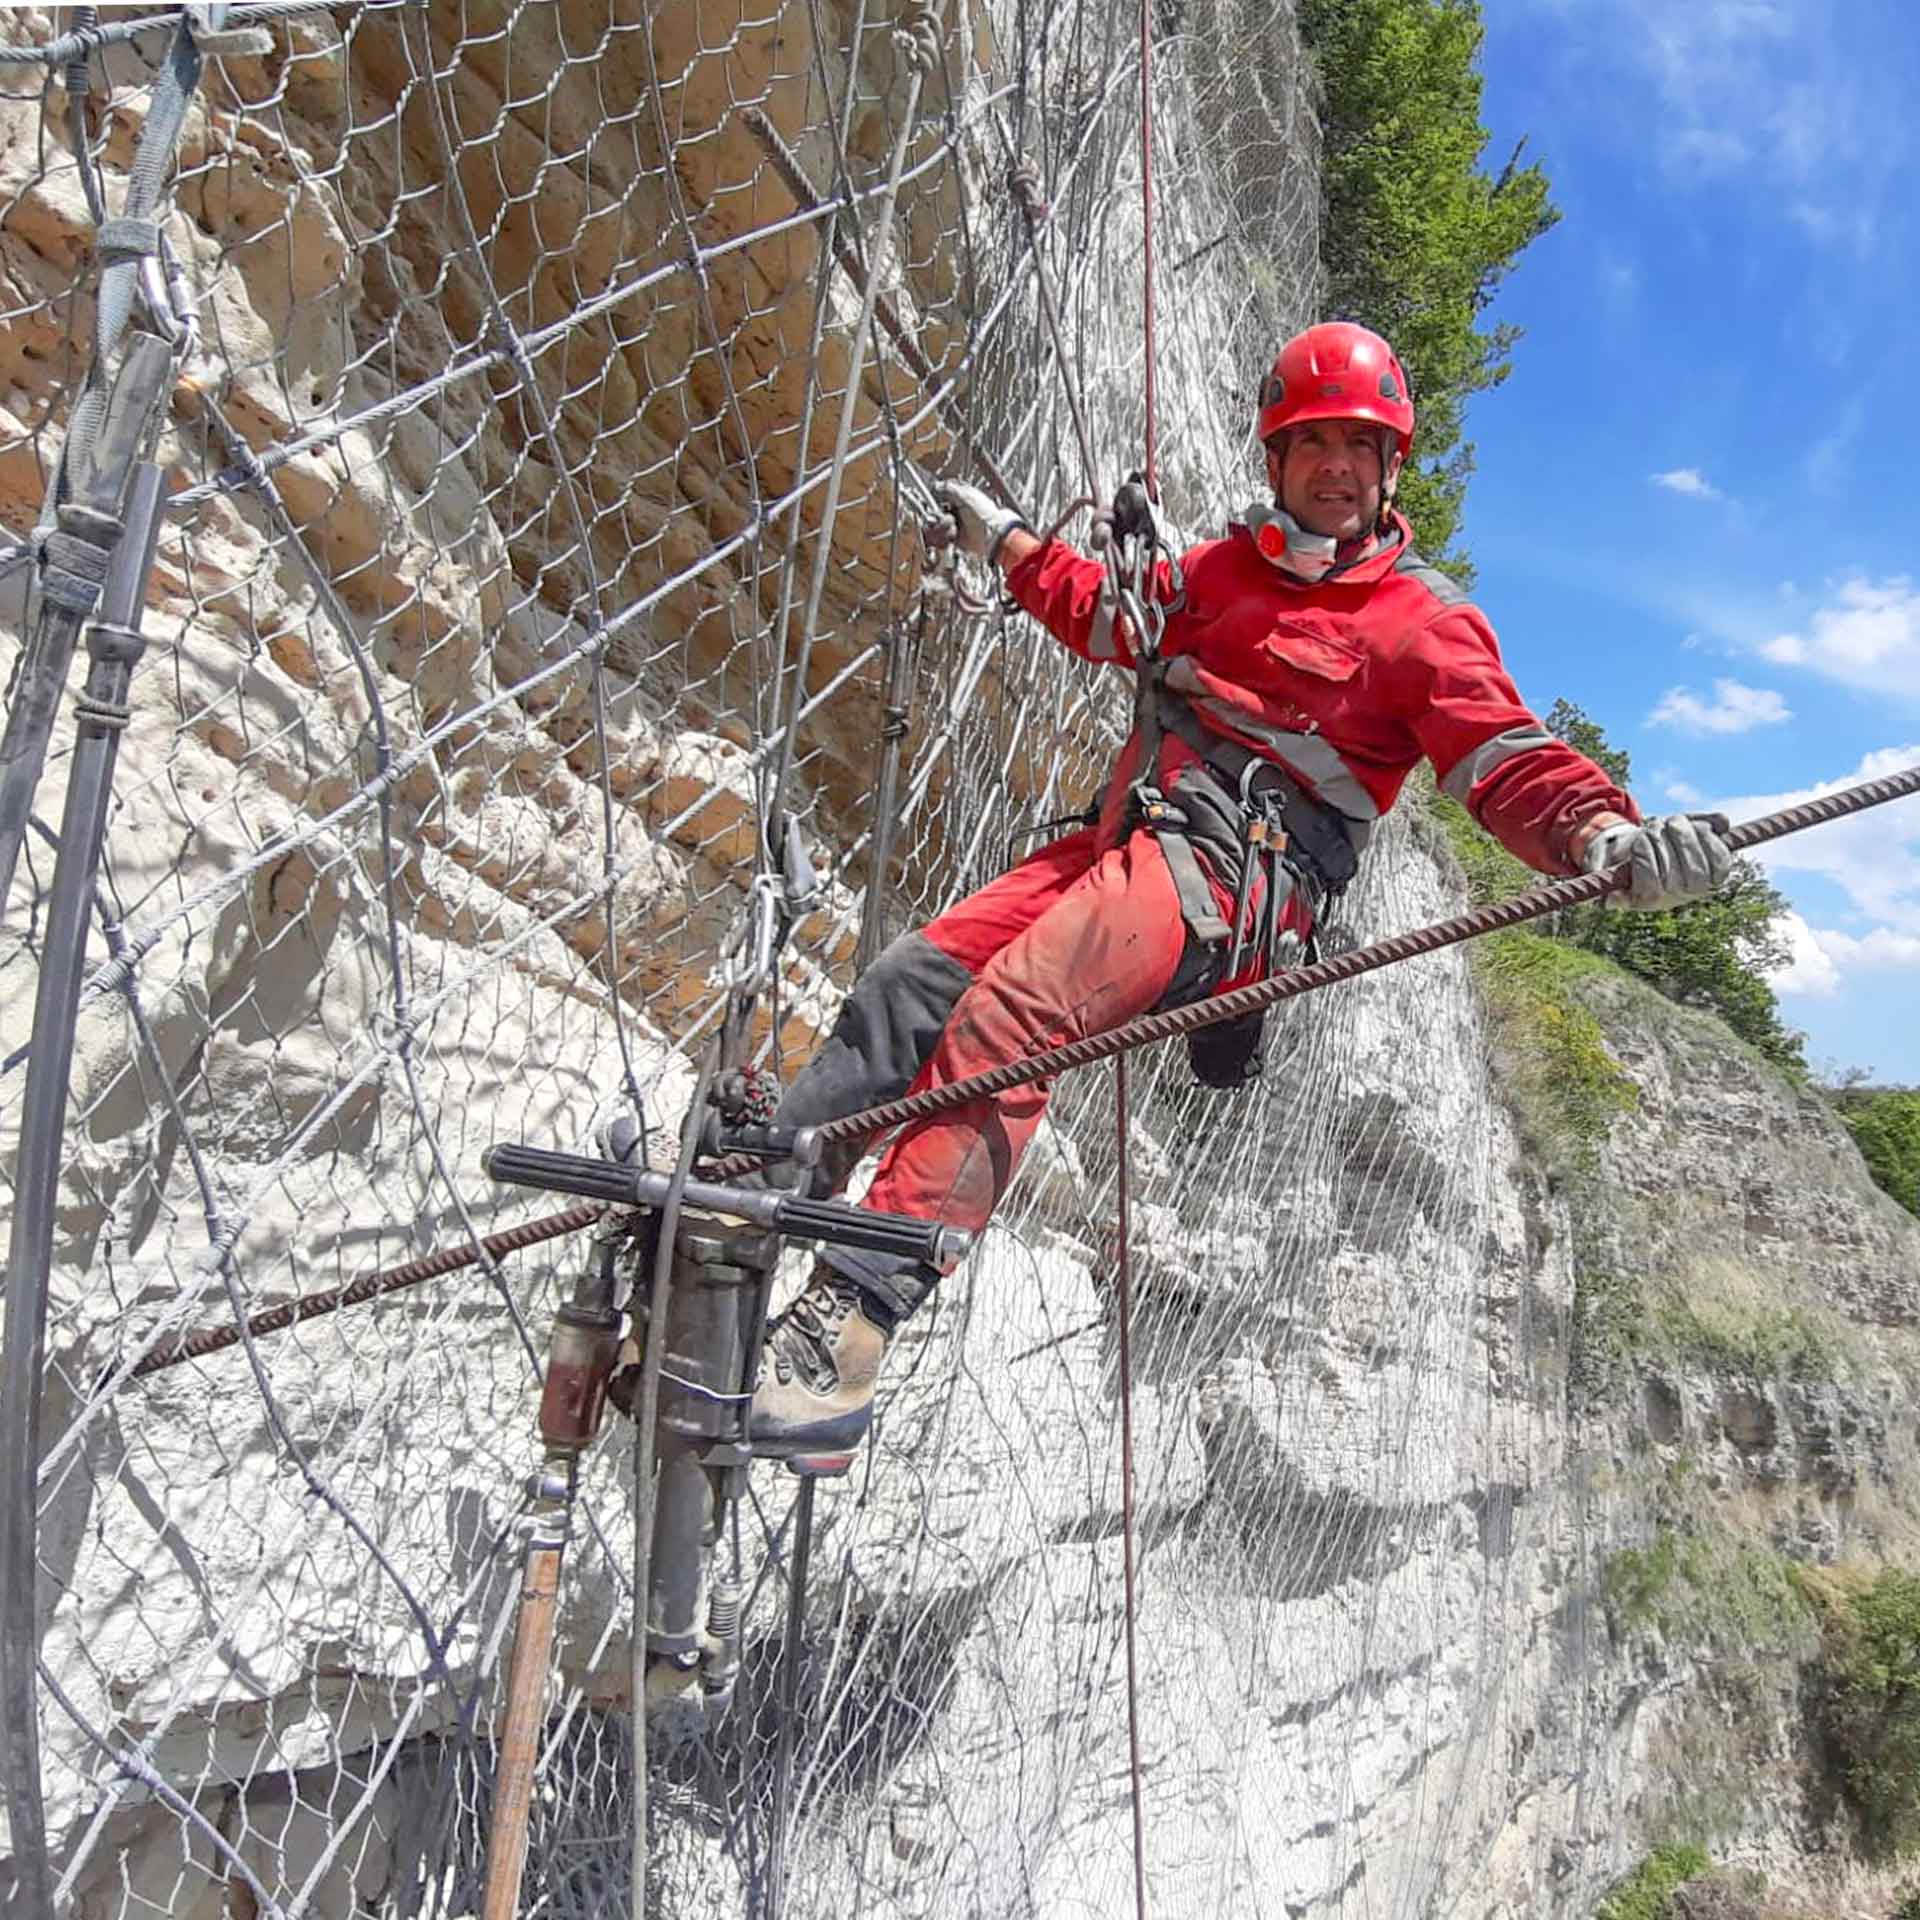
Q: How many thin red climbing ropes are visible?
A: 1